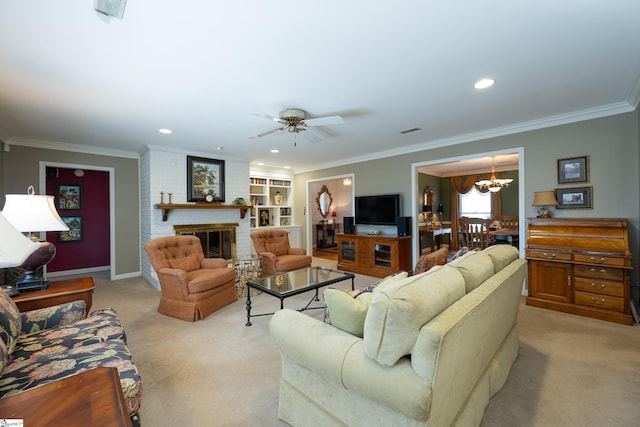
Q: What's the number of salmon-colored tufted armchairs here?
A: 2